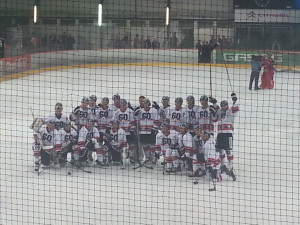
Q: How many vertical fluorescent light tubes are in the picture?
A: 3